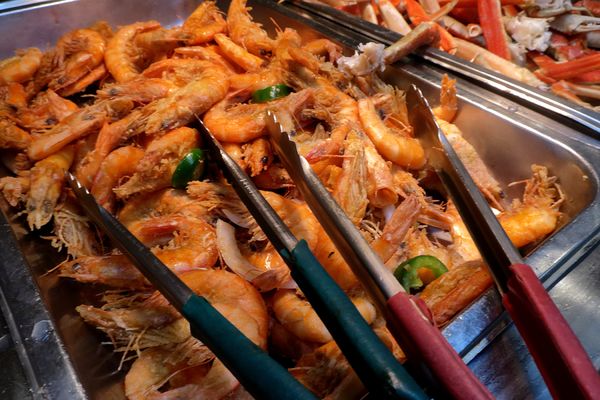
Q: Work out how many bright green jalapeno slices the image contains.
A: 3